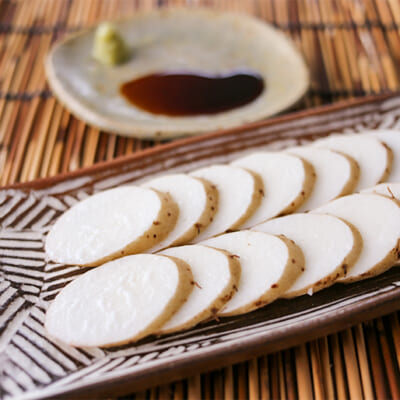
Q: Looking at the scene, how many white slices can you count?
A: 13